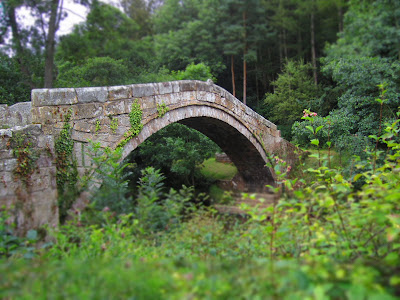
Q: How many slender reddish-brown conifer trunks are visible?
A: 2